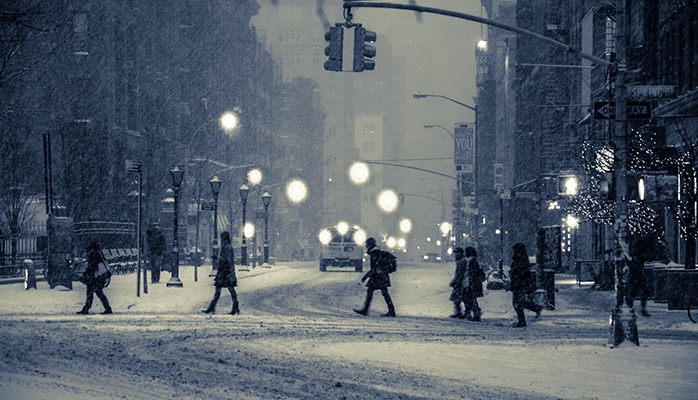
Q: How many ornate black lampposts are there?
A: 4